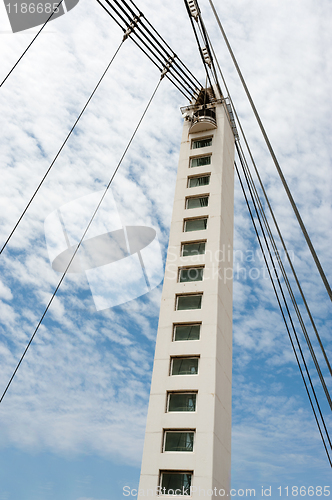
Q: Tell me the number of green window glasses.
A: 13